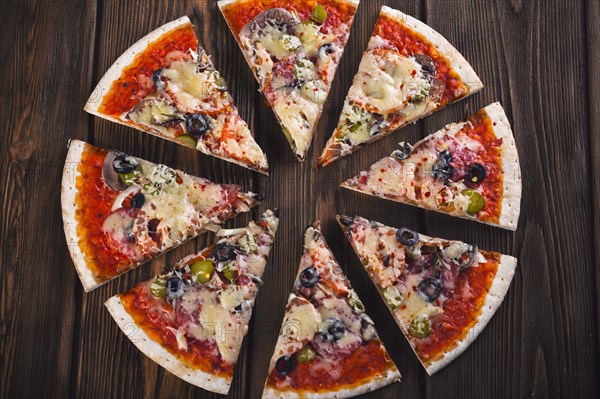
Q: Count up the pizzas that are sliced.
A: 1